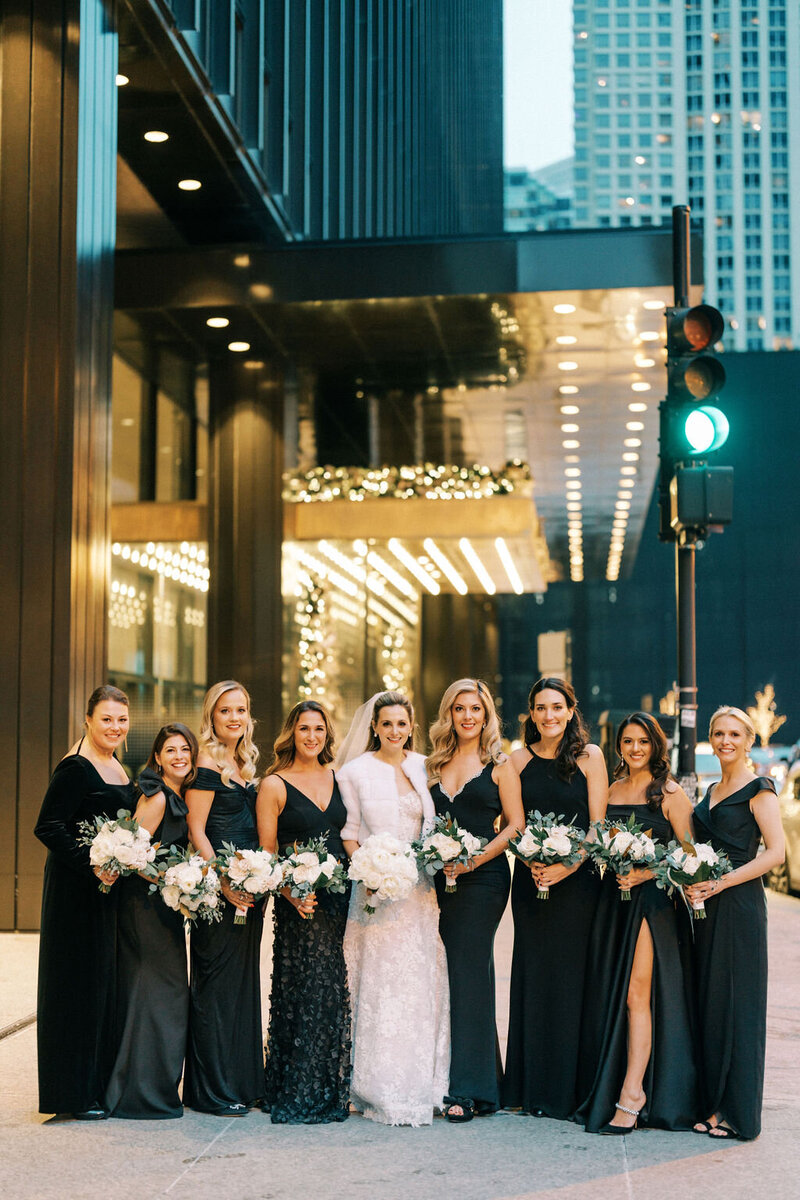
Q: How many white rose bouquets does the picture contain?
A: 9